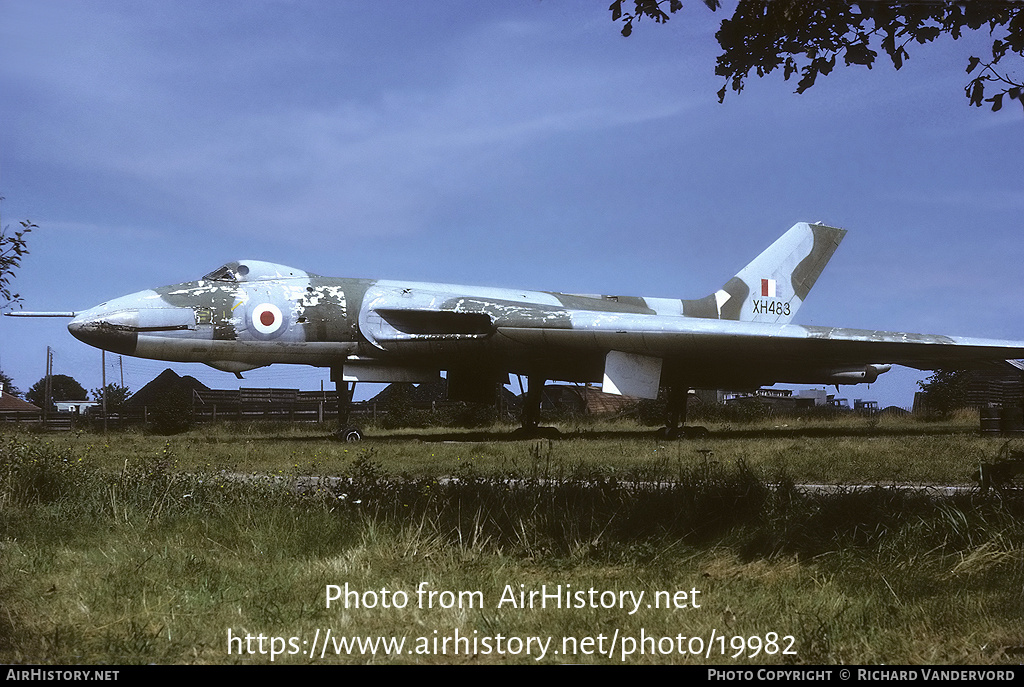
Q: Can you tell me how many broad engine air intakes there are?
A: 1